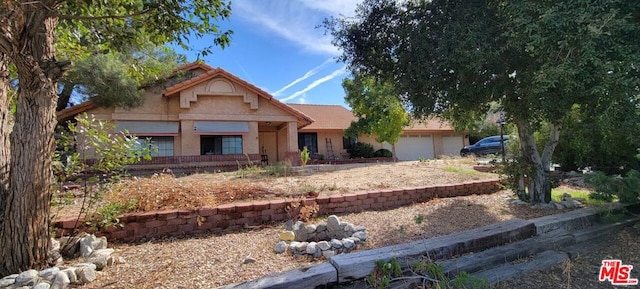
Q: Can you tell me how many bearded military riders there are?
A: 0